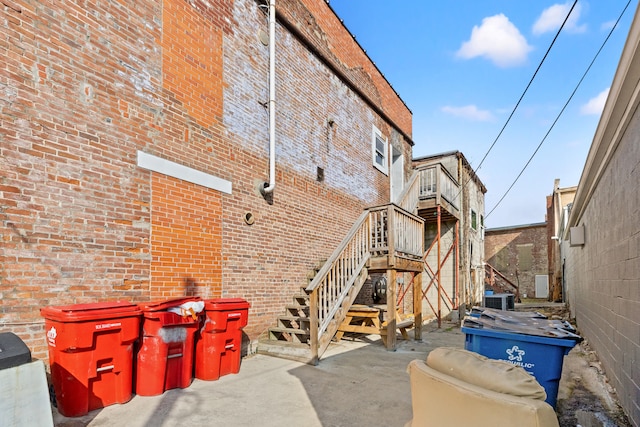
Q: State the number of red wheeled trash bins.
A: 3